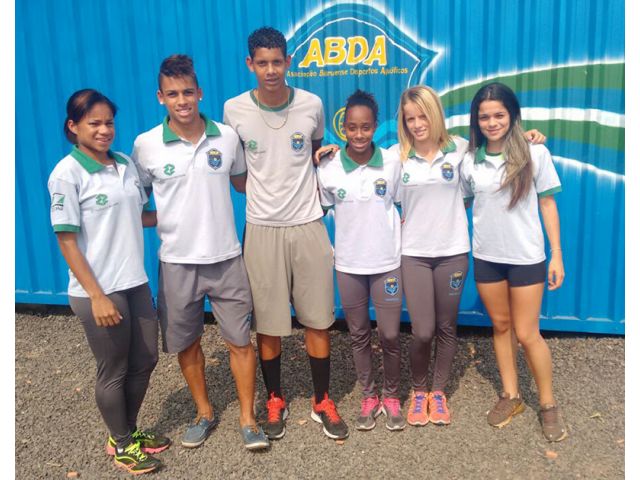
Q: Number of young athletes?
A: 6